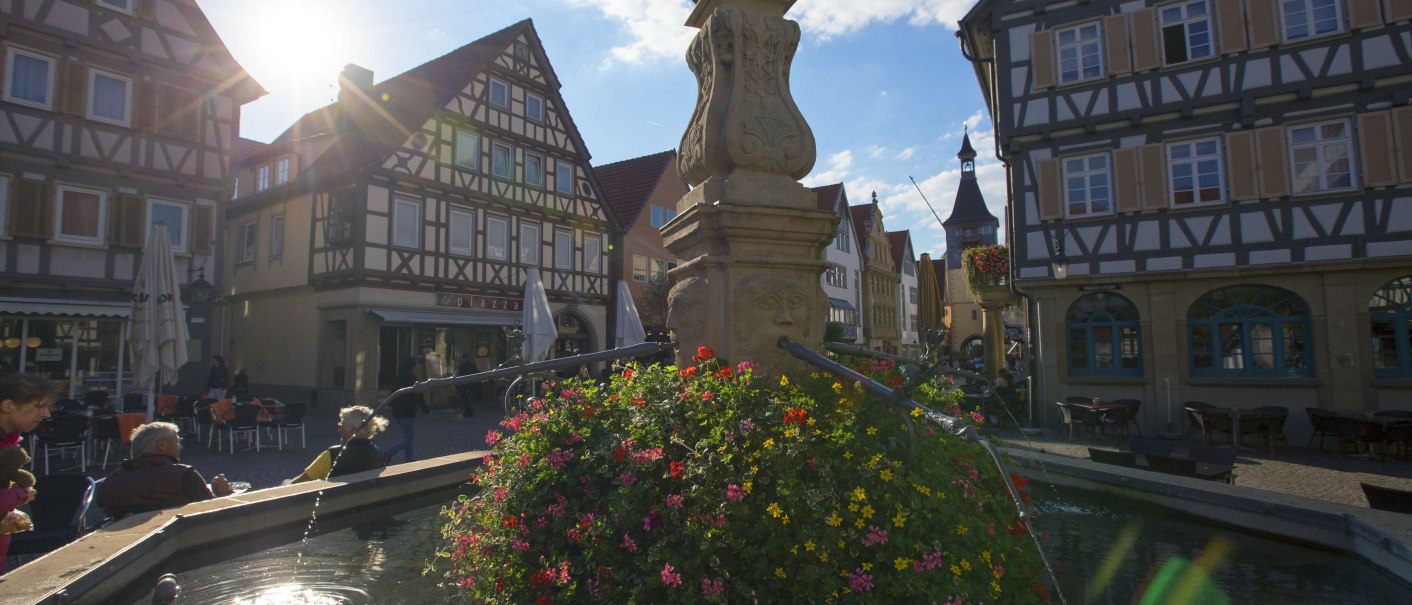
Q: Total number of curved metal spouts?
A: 3